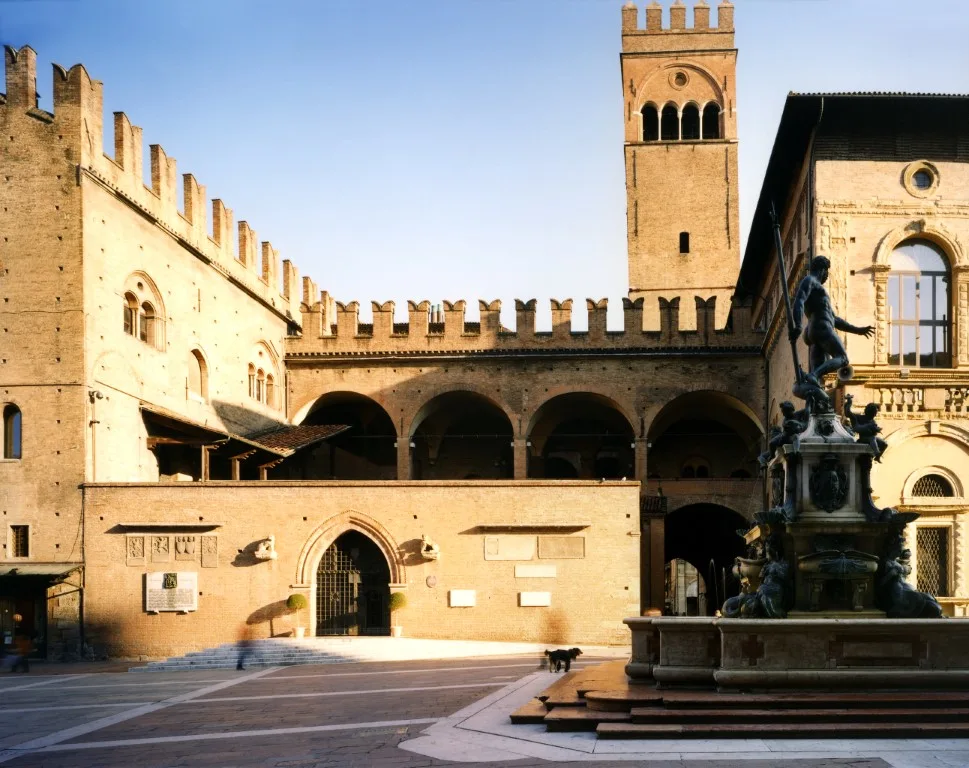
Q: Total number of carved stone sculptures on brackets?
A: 2